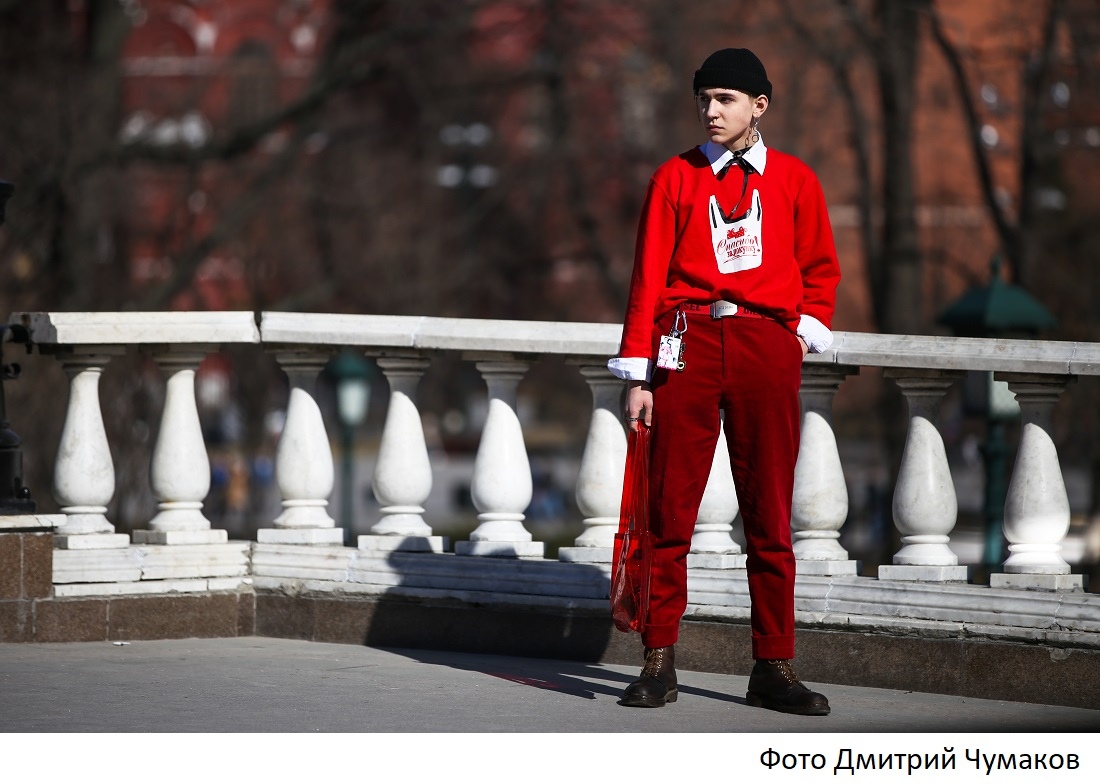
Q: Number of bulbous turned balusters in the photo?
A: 10